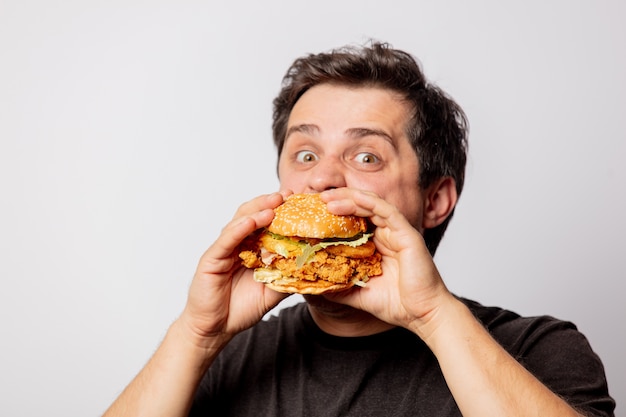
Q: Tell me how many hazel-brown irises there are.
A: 2